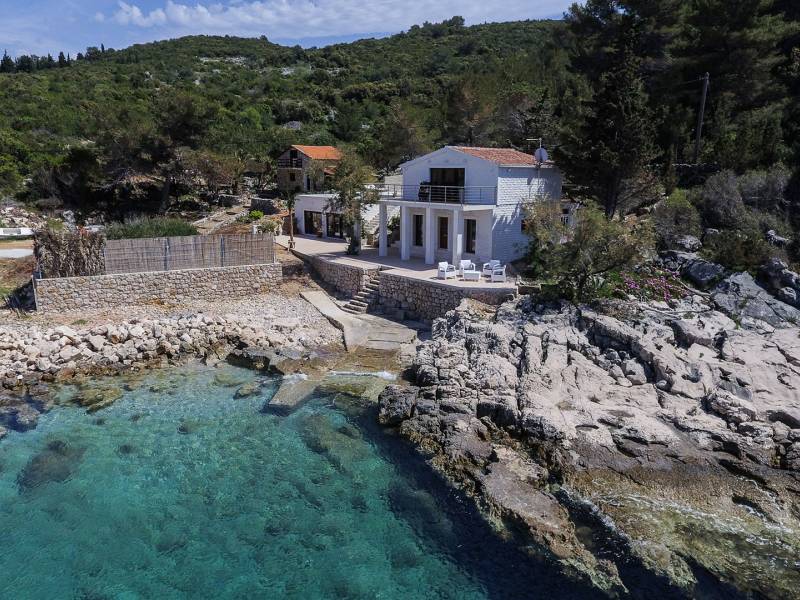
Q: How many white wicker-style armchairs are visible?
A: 4